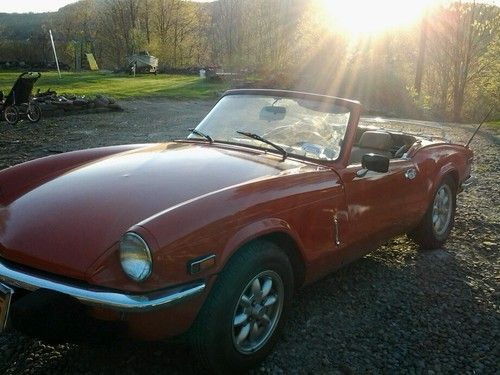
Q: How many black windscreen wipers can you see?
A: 2